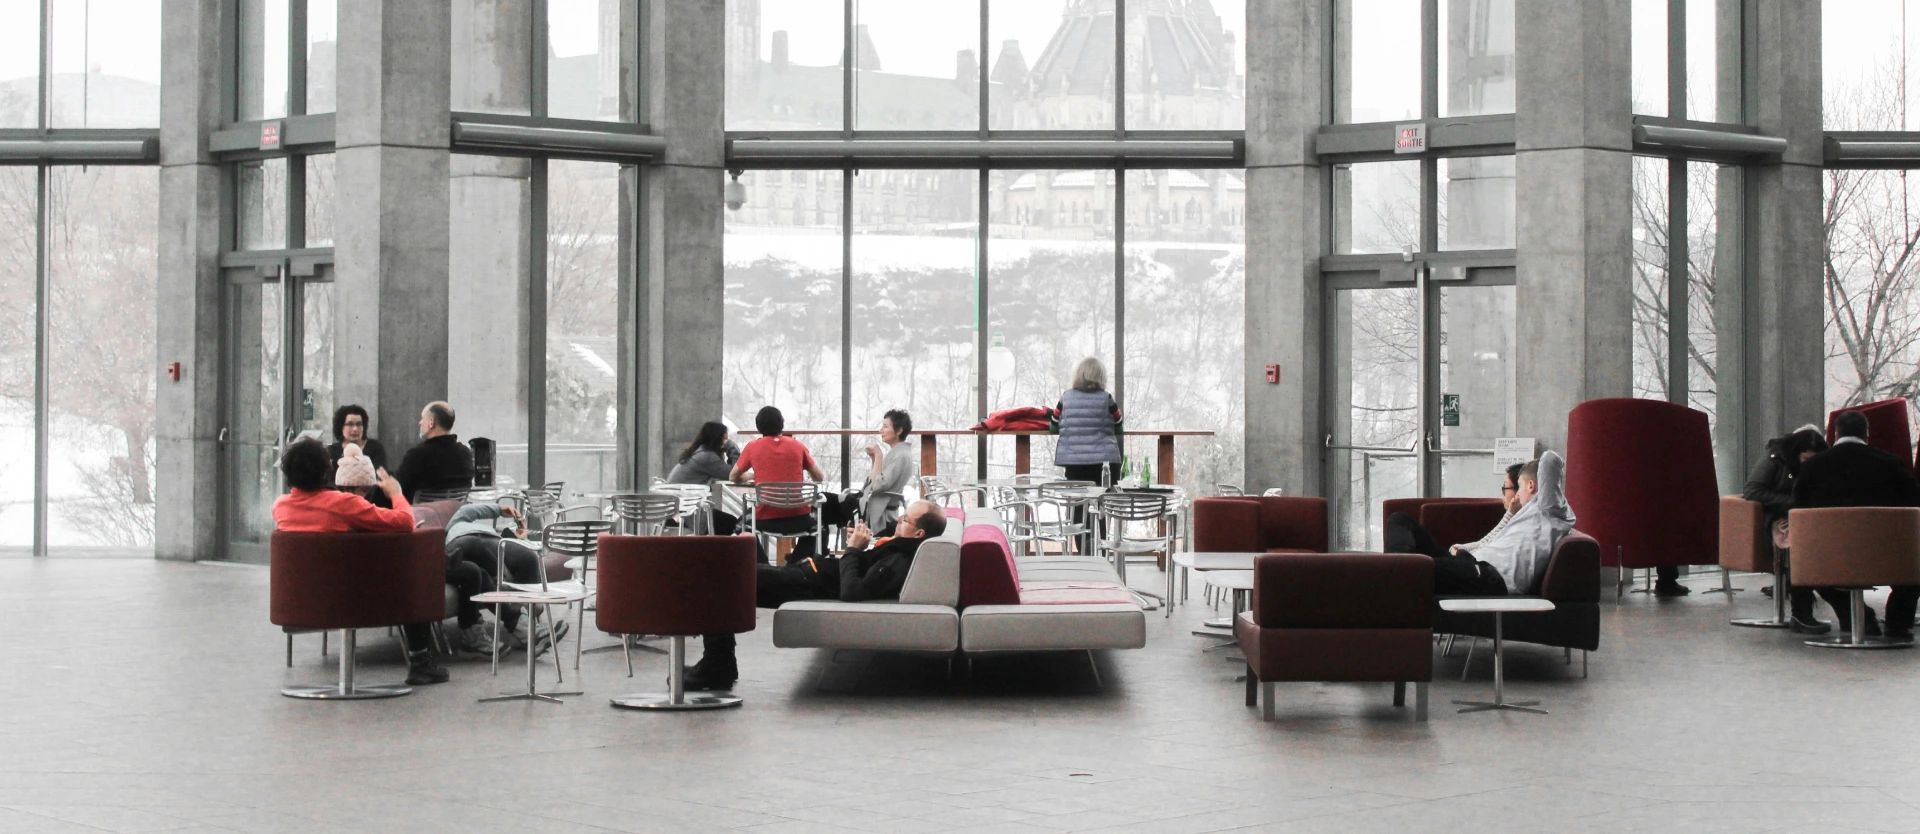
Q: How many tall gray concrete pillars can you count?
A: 6